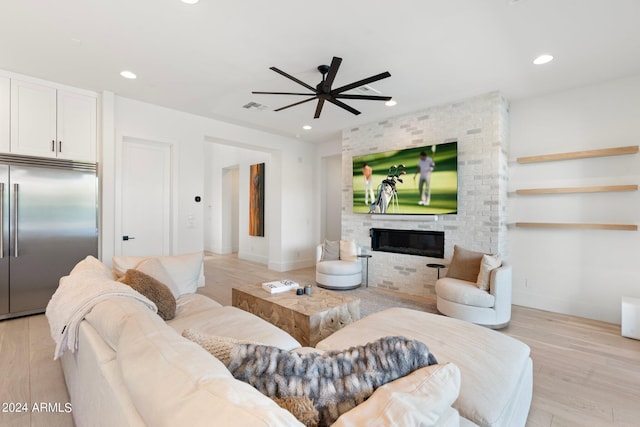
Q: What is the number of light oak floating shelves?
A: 3